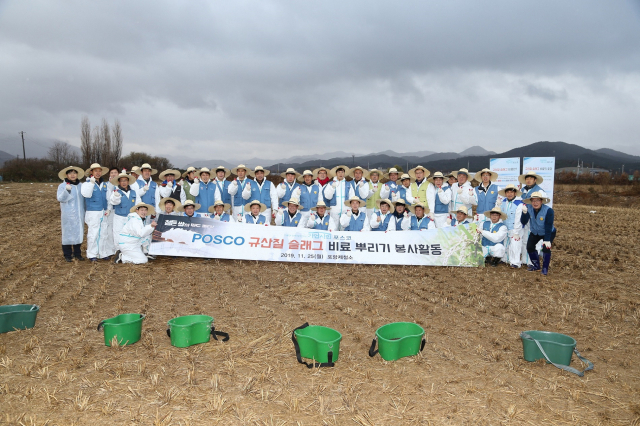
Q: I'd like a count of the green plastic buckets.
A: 6